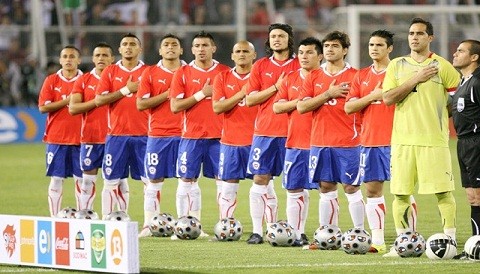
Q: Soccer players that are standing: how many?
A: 11